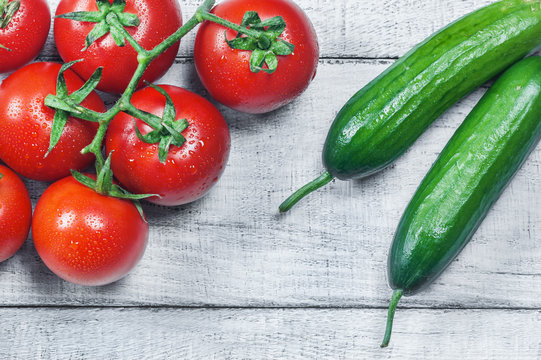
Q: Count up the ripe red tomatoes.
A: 7